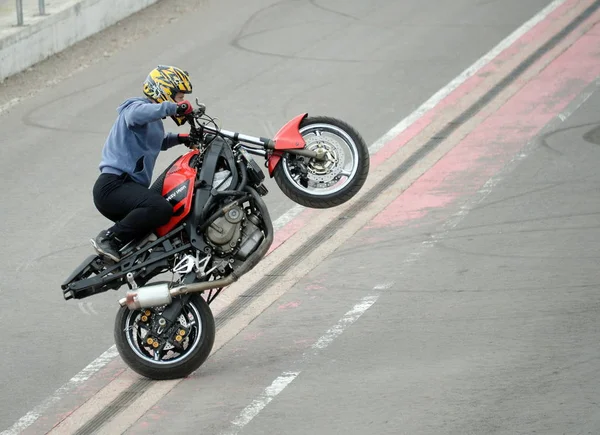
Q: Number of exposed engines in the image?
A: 1